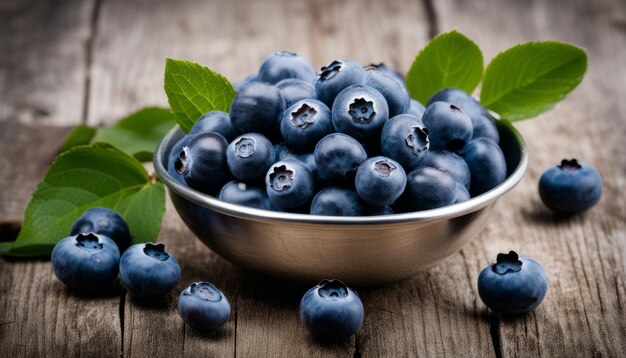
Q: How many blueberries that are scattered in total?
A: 7